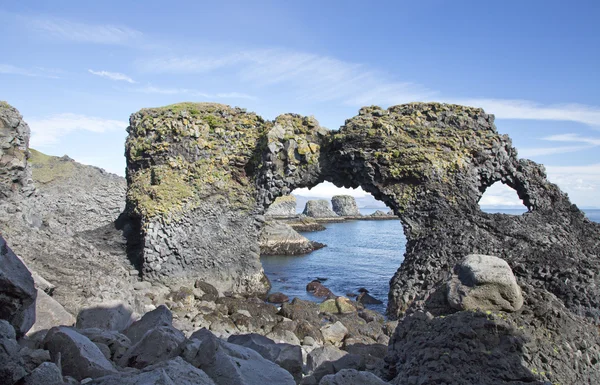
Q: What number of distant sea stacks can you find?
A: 3